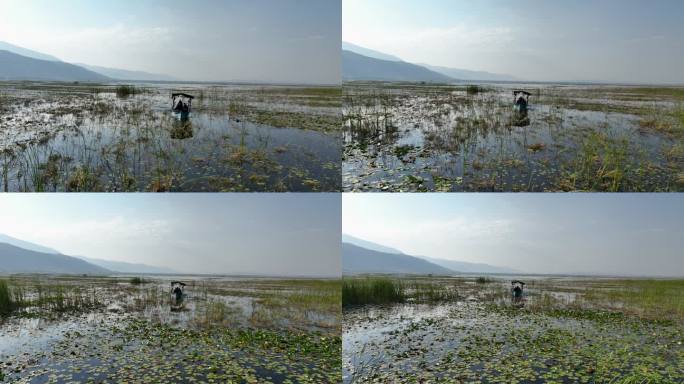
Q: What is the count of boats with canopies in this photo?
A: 4